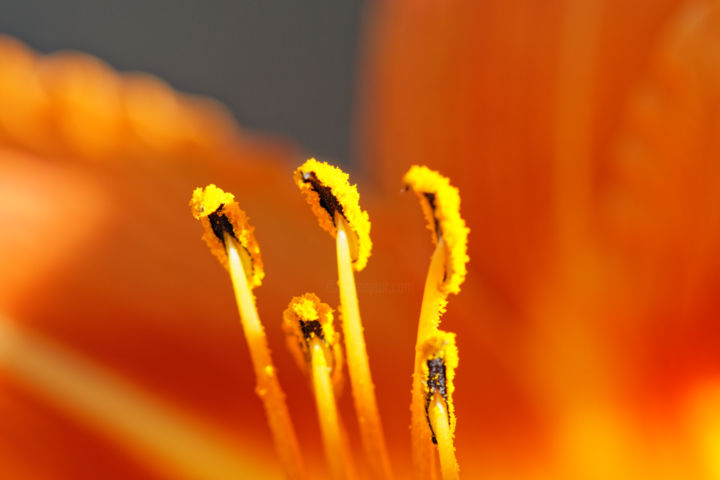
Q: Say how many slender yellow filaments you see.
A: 5